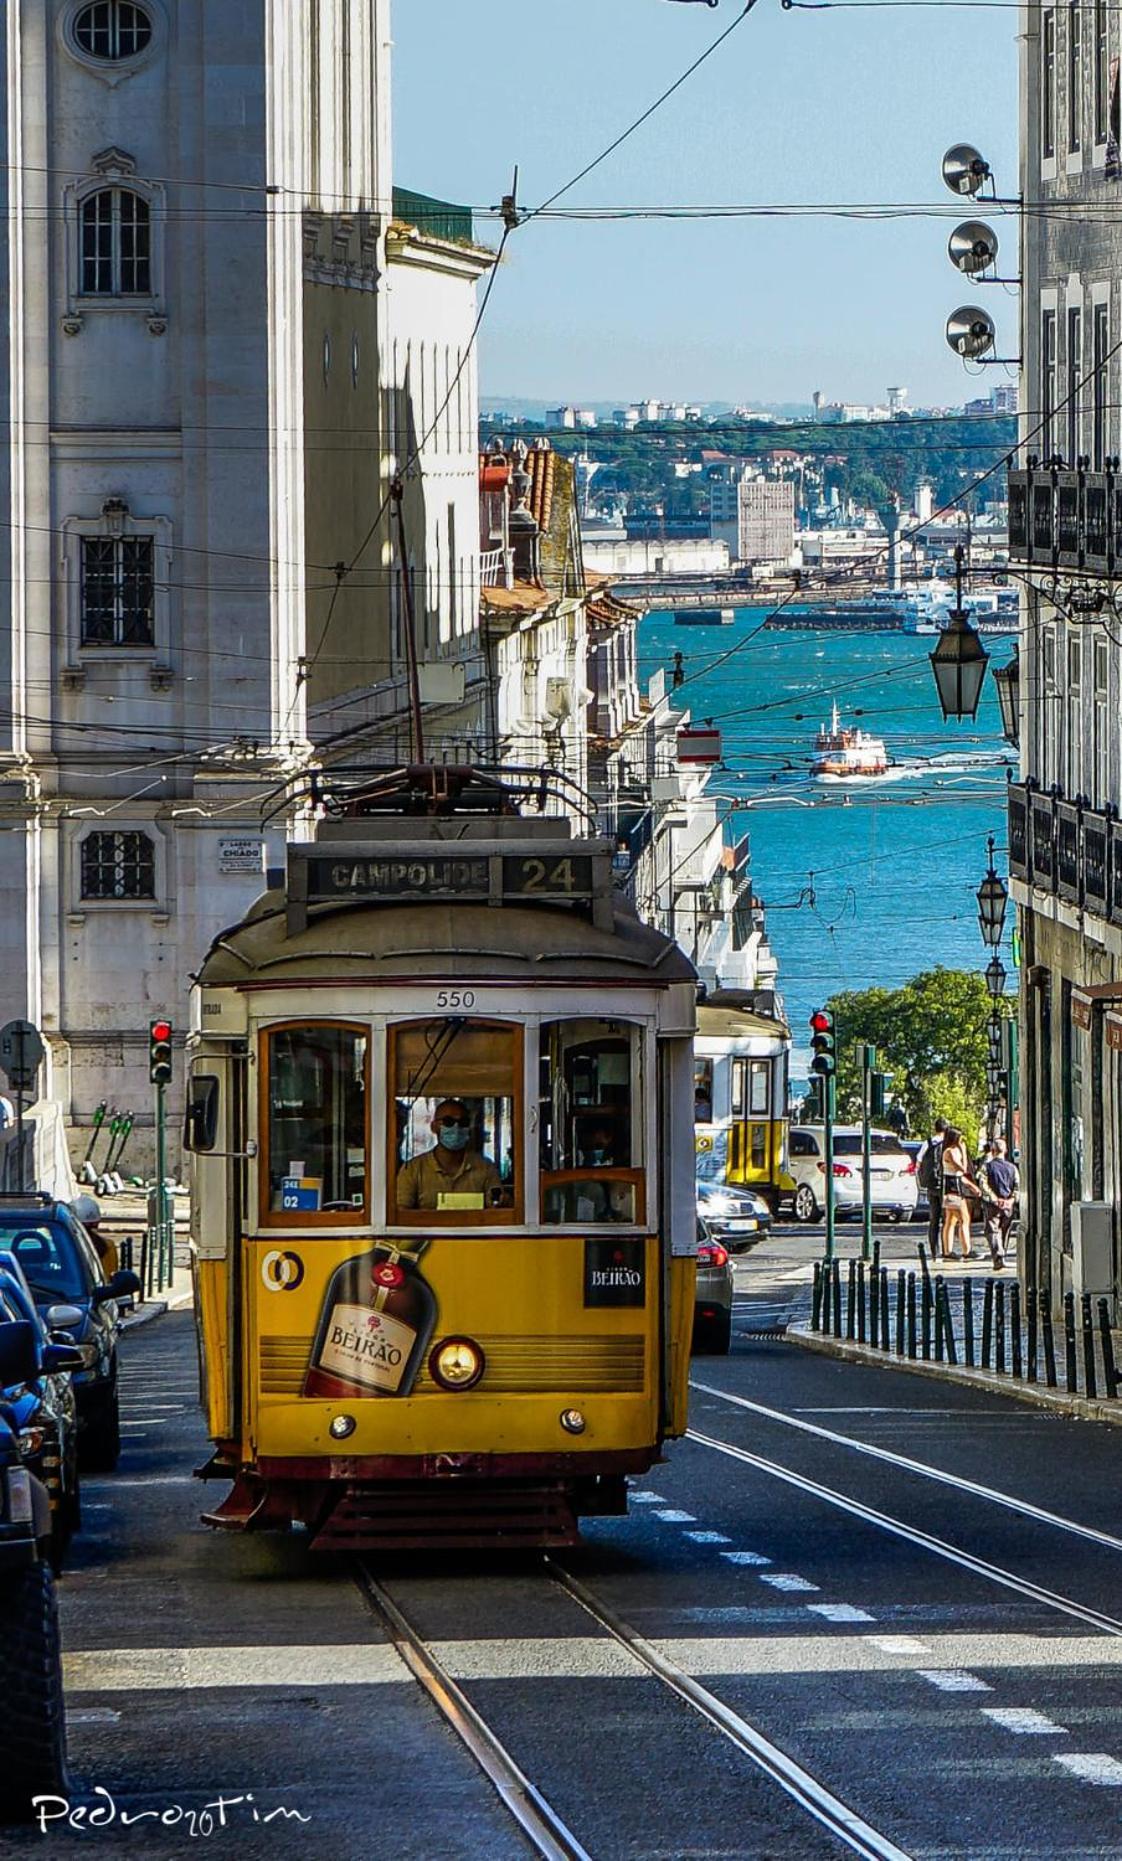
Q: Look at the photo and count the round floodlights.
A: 3